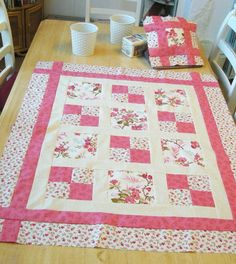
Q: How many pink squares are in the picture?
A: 12